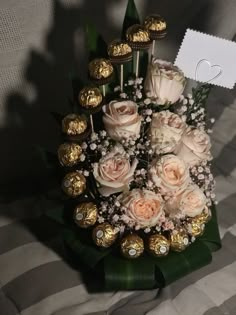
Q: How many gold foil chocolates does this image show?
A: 15